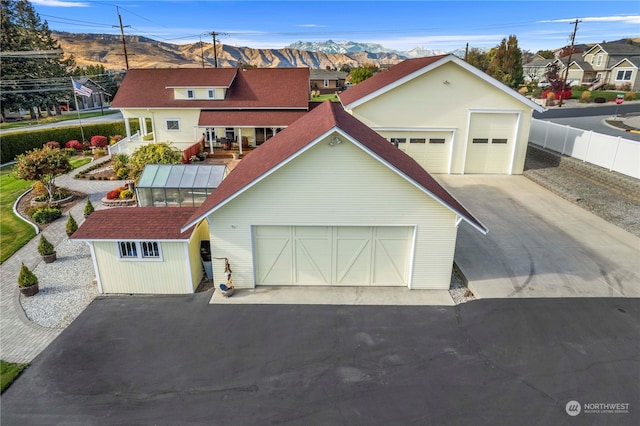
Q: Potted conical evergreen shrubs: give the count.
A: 4